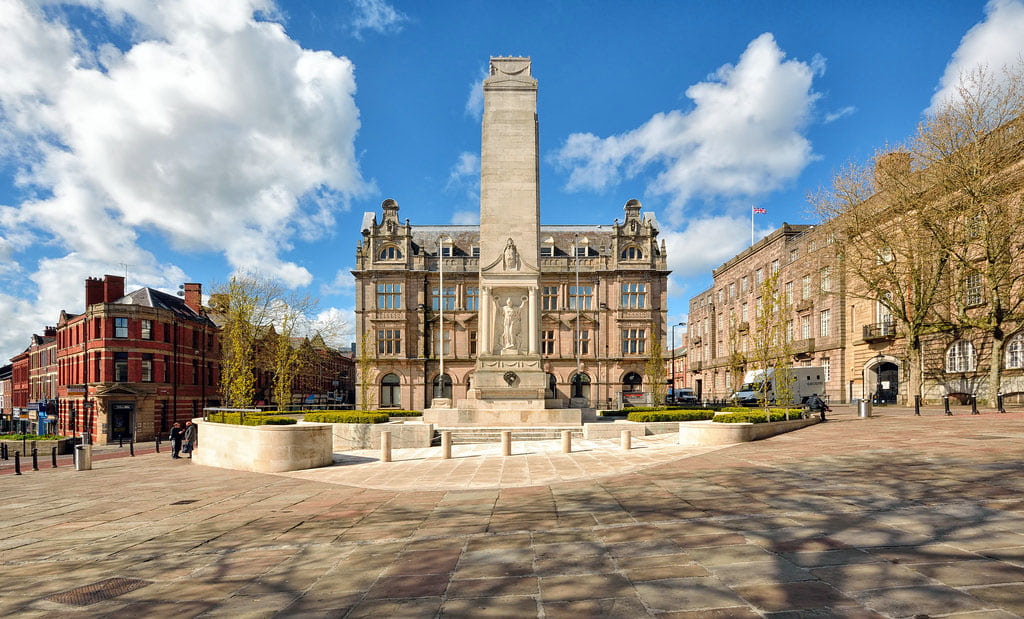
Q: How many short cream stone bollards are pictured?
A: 5